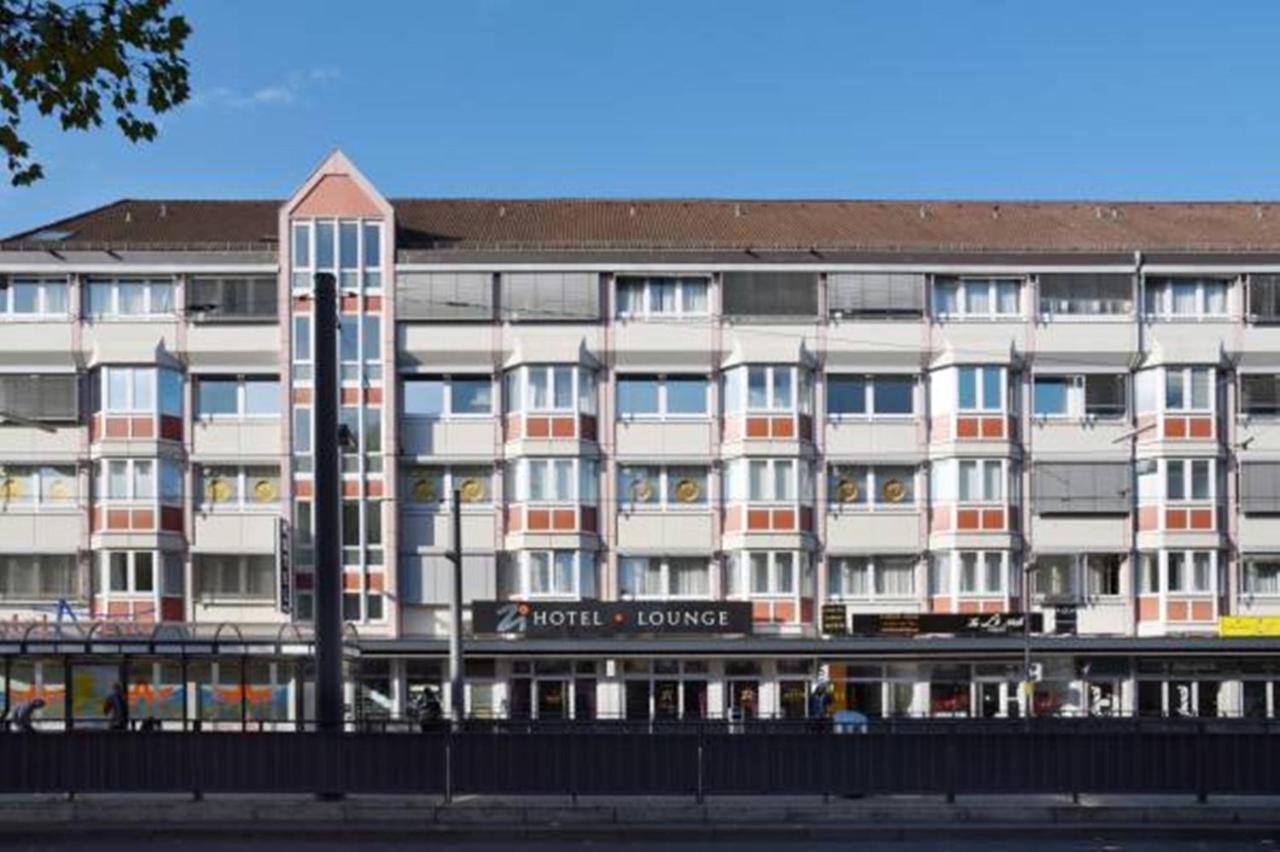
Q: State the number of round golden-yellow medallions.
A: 10